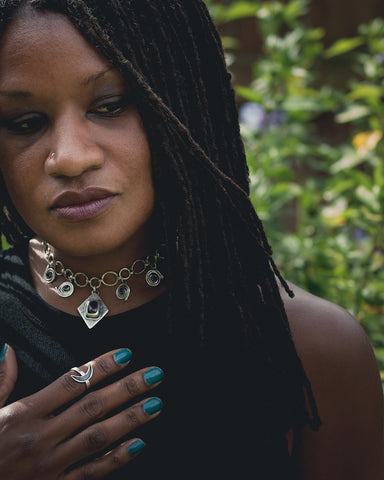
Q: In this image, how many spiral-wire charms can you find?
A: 4